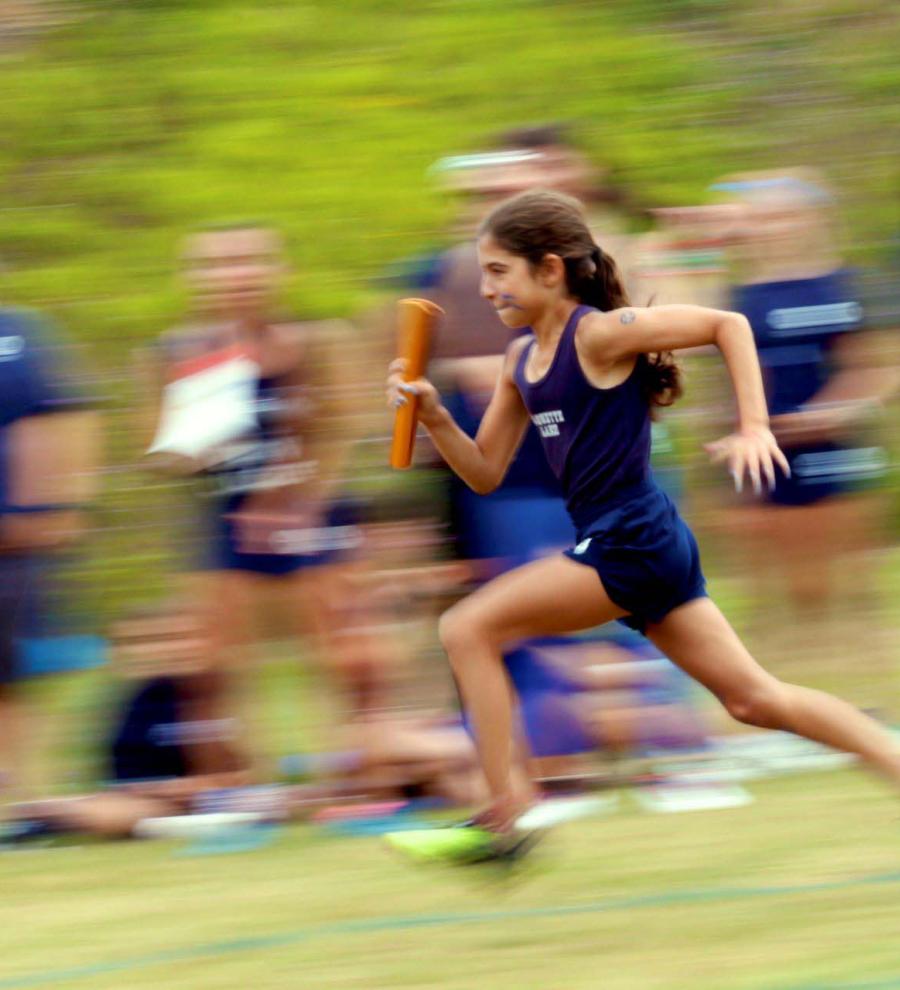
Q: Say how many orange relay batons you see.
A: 1